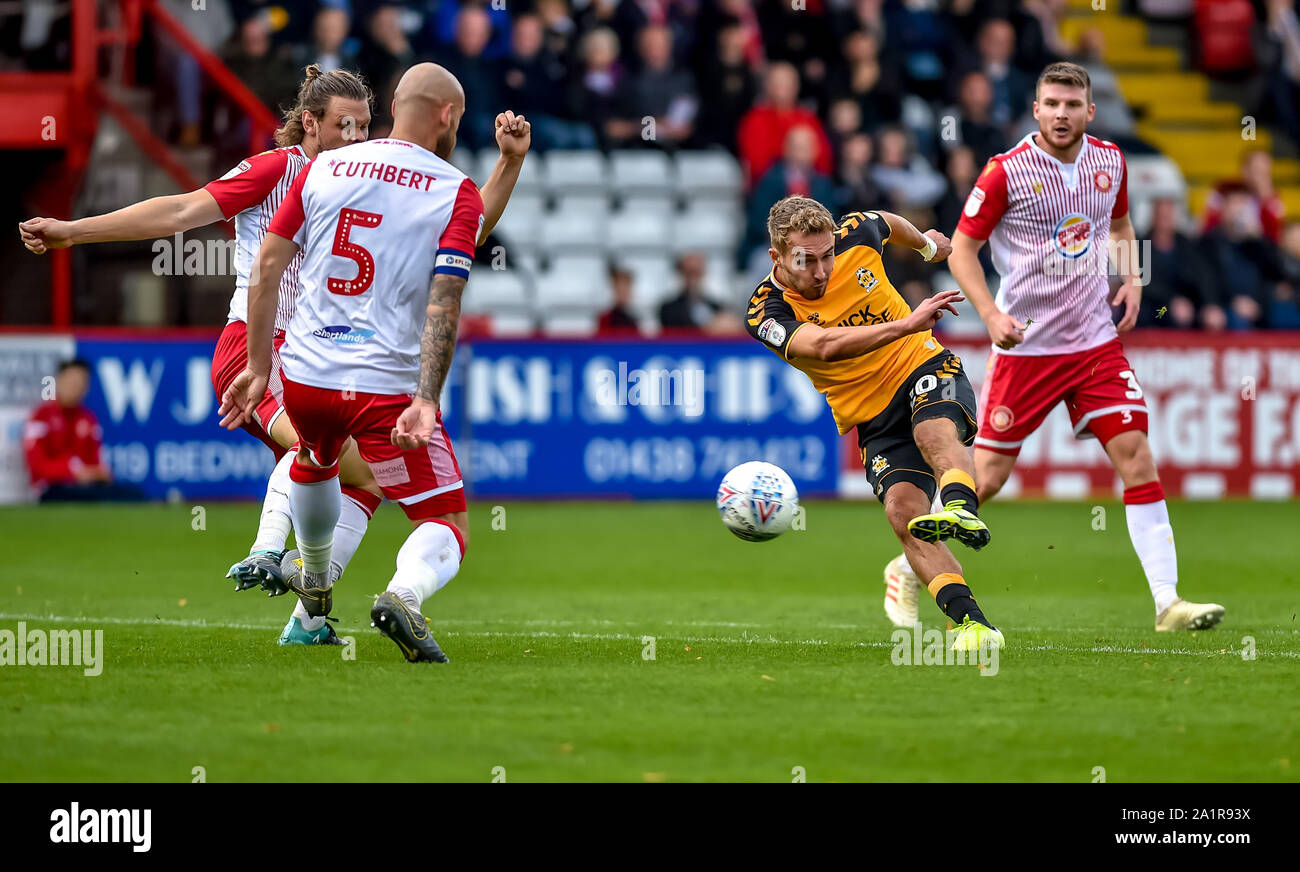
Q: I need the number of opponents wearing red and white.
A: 3